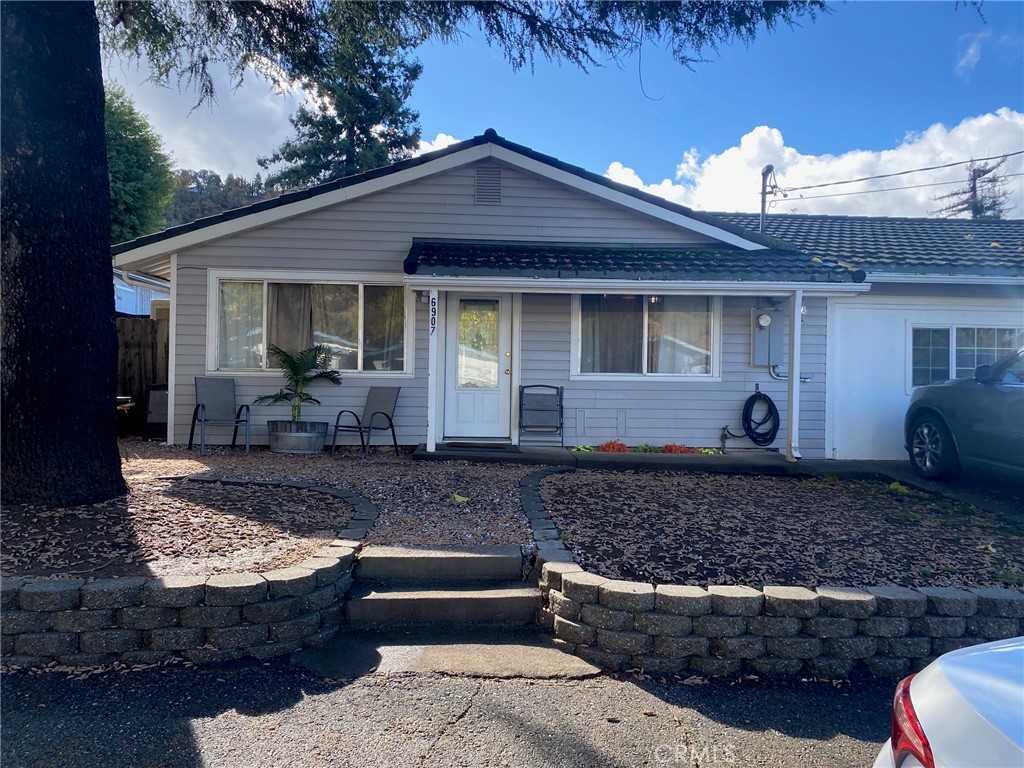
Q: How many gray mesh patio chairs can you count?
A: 3